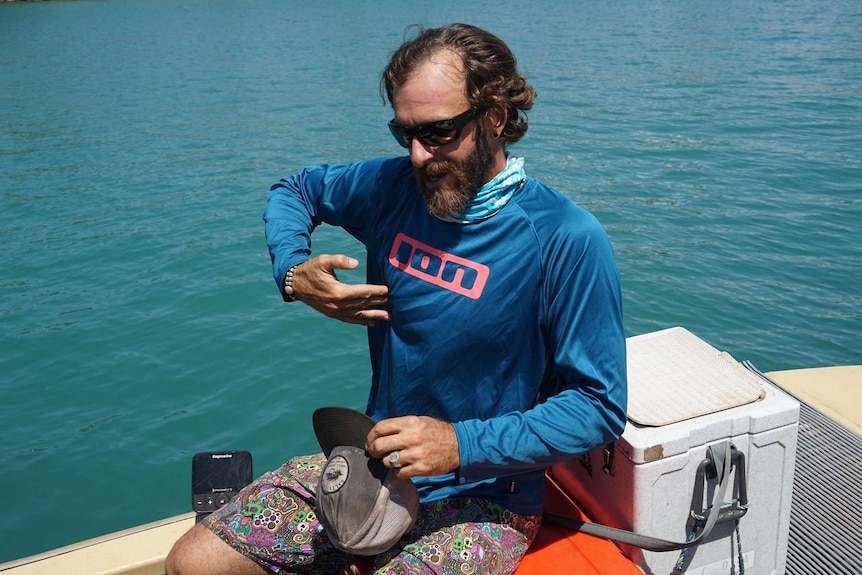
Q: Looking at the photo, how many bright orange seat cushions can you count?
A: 1